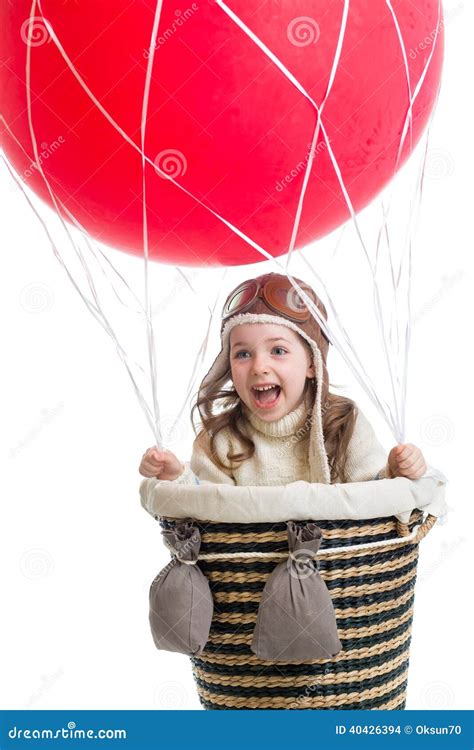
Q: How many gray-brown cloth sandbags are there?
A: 2